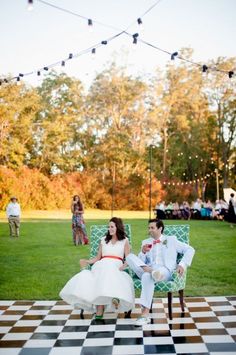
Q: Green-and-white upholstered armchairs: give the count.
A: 2